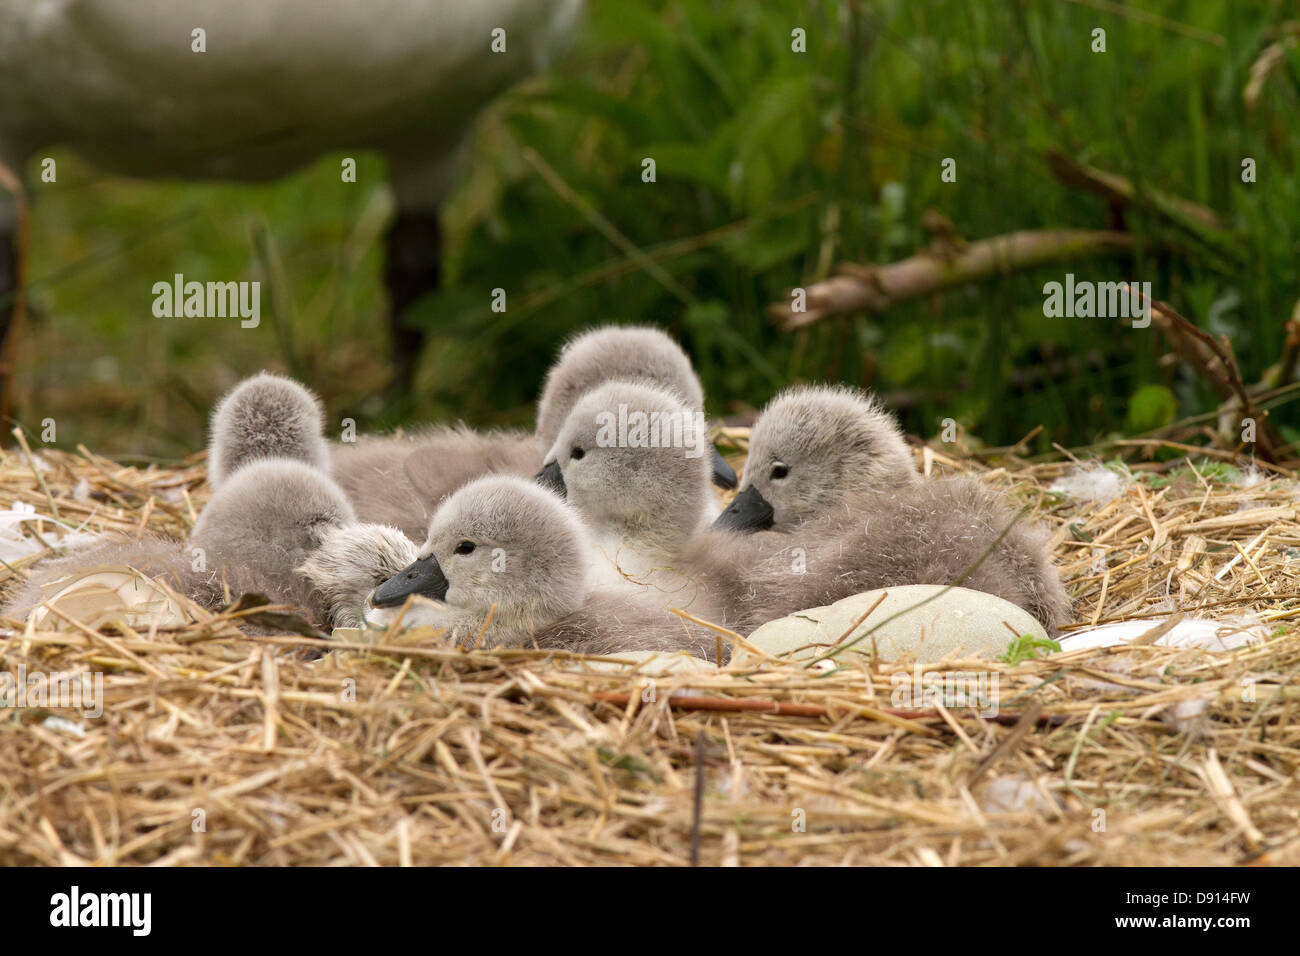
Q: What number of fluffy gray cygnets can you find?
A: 7